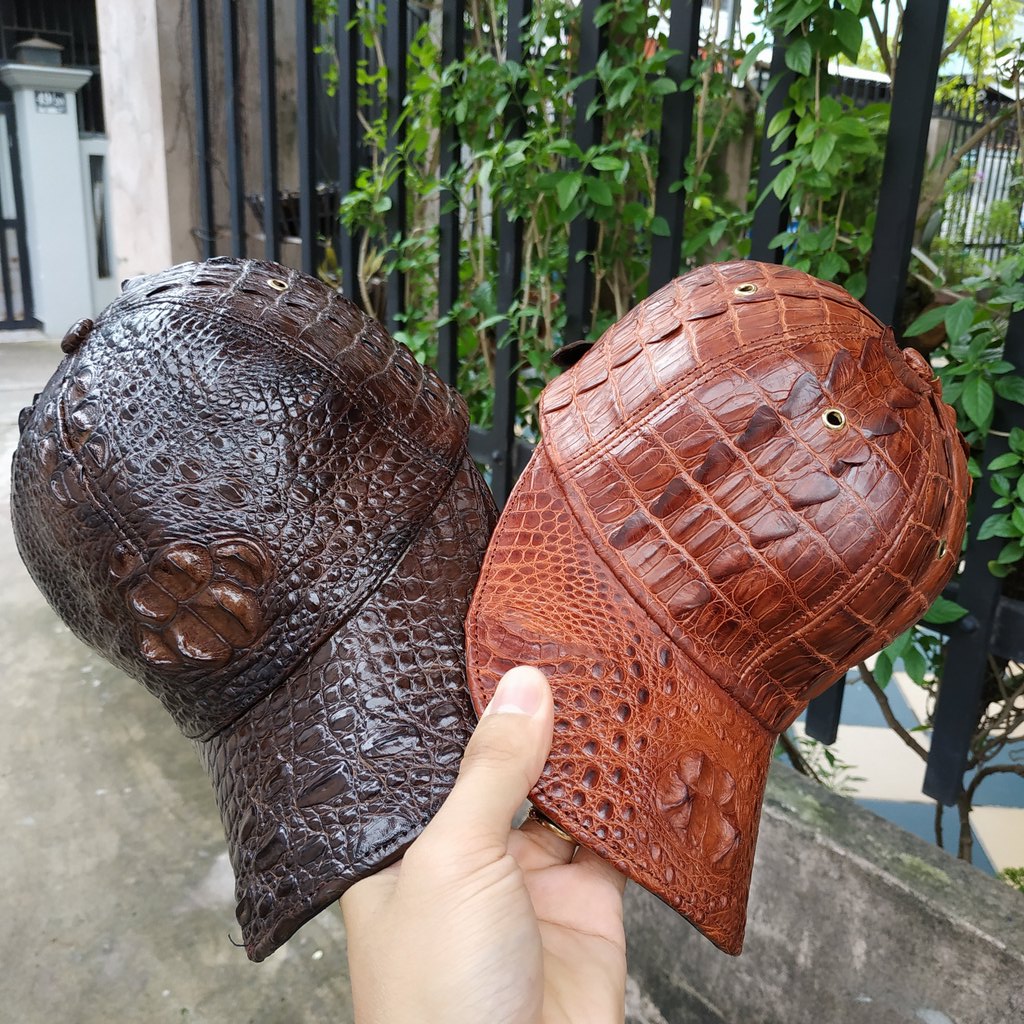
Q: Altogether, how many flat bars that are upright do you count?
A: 13